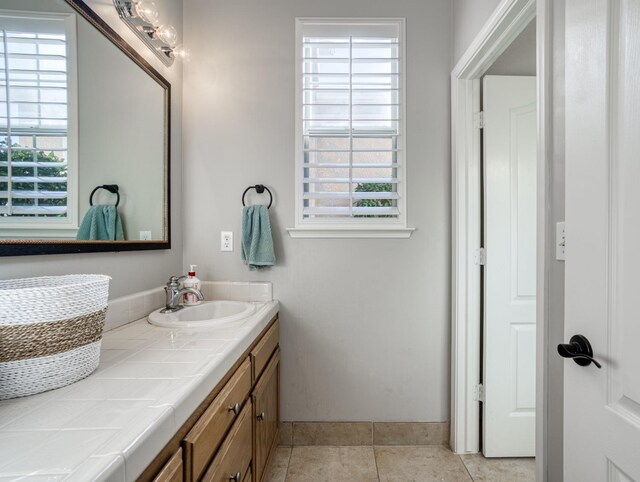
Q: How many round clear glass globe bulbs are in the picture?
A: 3